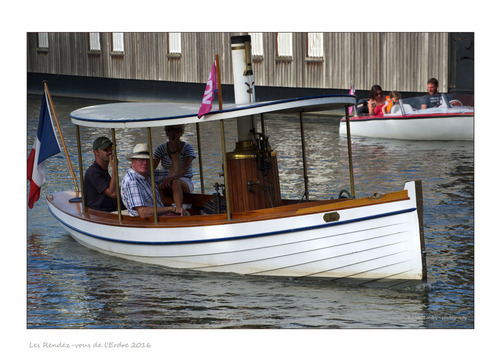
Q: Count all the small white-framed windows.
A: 7